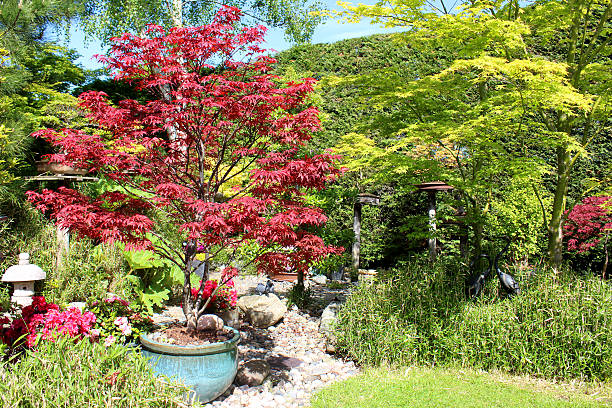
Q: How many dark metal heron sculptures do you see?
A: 2